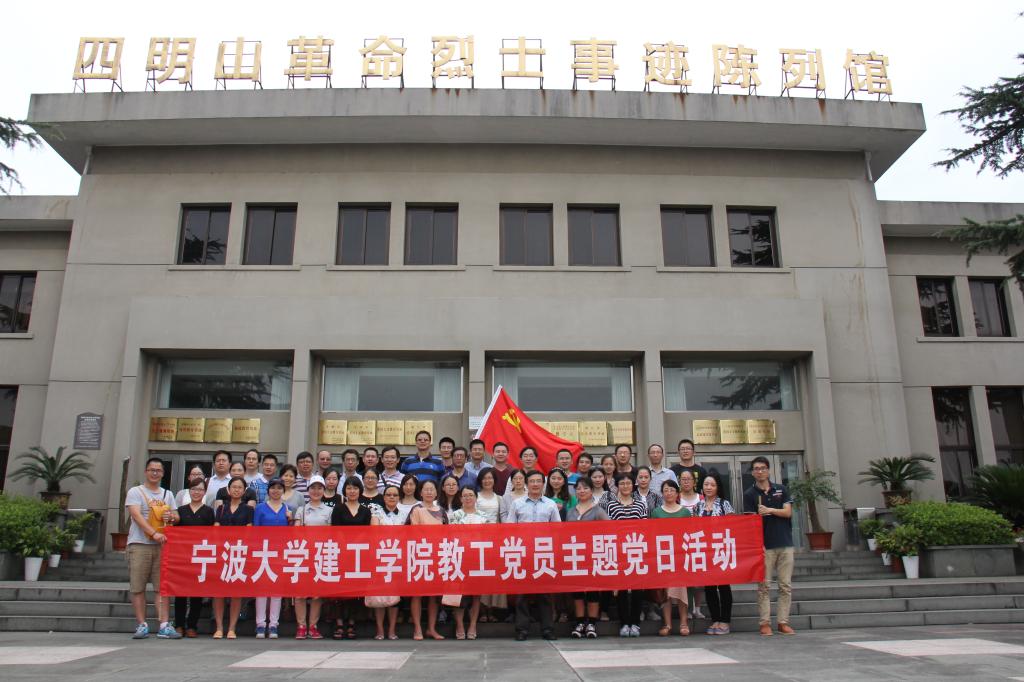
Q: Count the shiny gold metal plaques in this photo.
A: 15